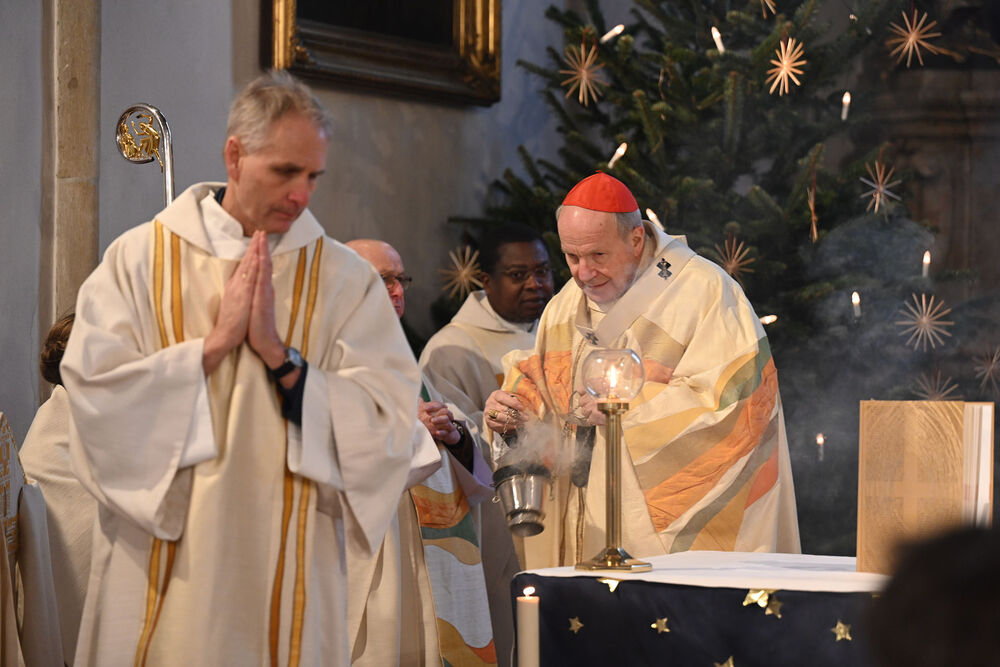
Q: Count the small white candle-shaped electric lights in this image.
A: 9